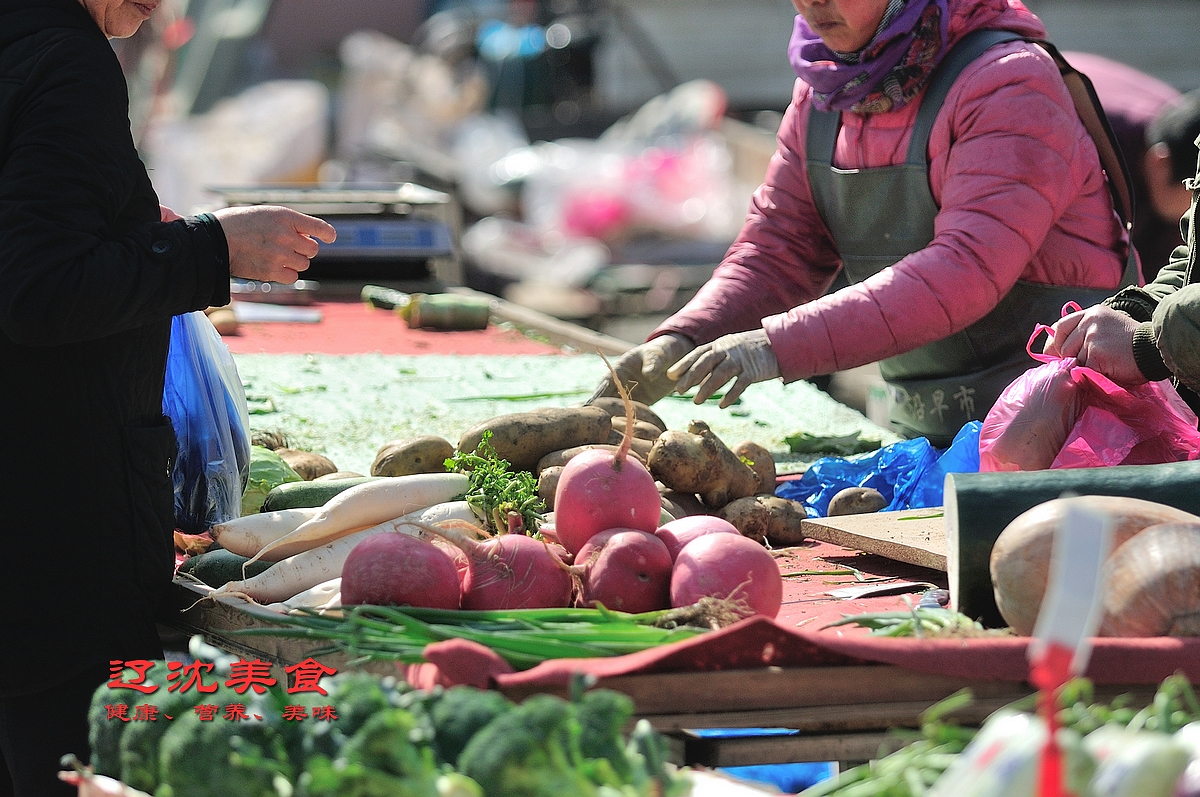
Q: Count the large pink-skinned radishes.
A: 6